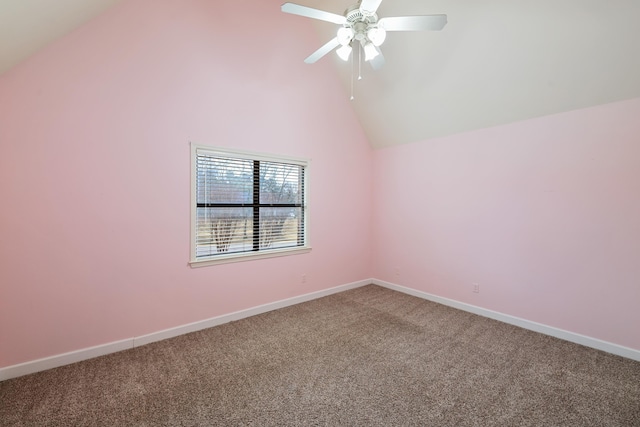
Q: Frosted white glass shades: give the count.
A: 4